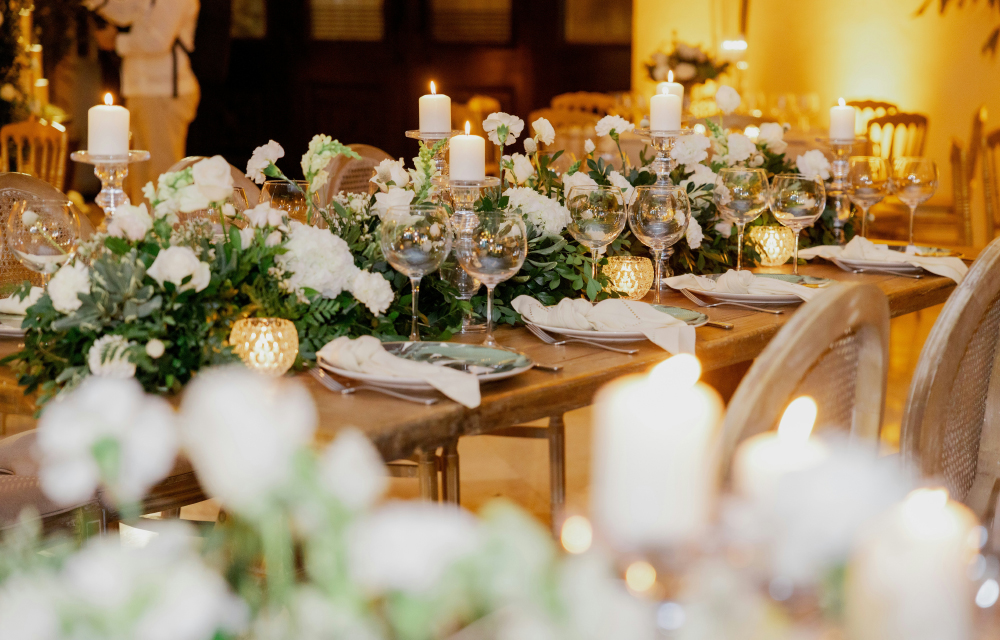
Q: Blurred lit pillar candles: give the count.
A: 3